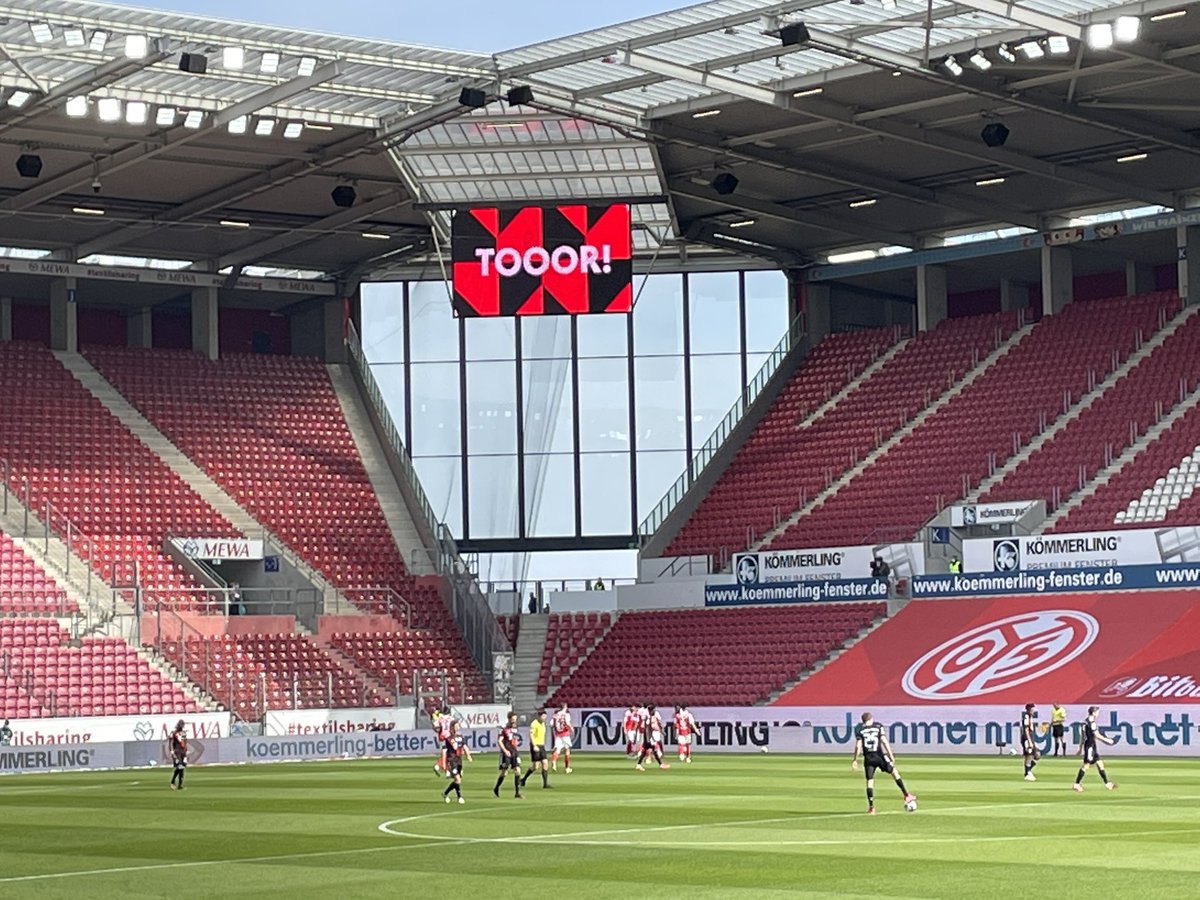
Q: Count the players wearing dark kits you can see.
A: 7